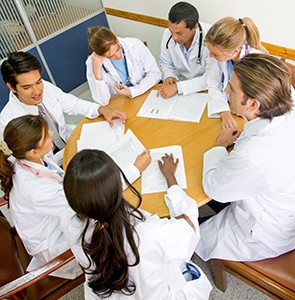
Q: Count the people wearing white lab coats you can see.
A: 7